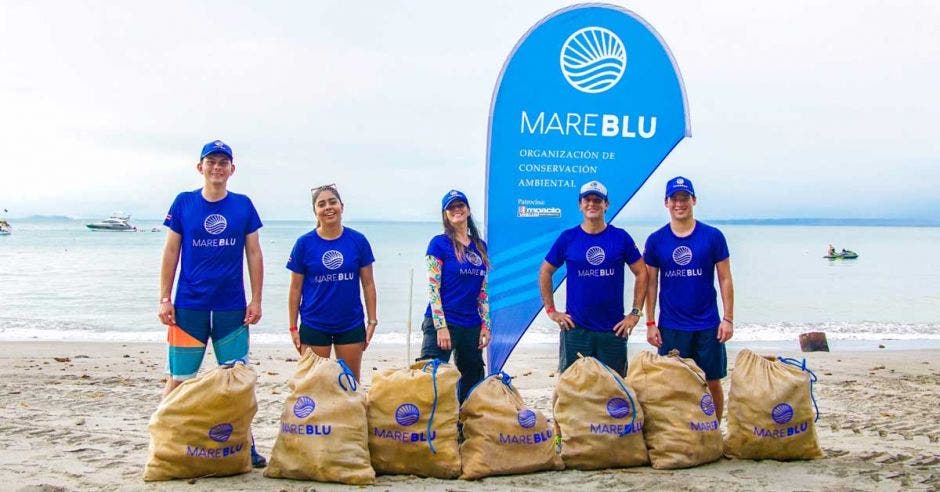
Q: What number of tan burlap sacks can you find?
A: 7